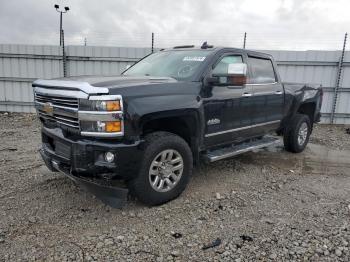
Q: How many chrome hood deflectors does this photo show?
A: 1